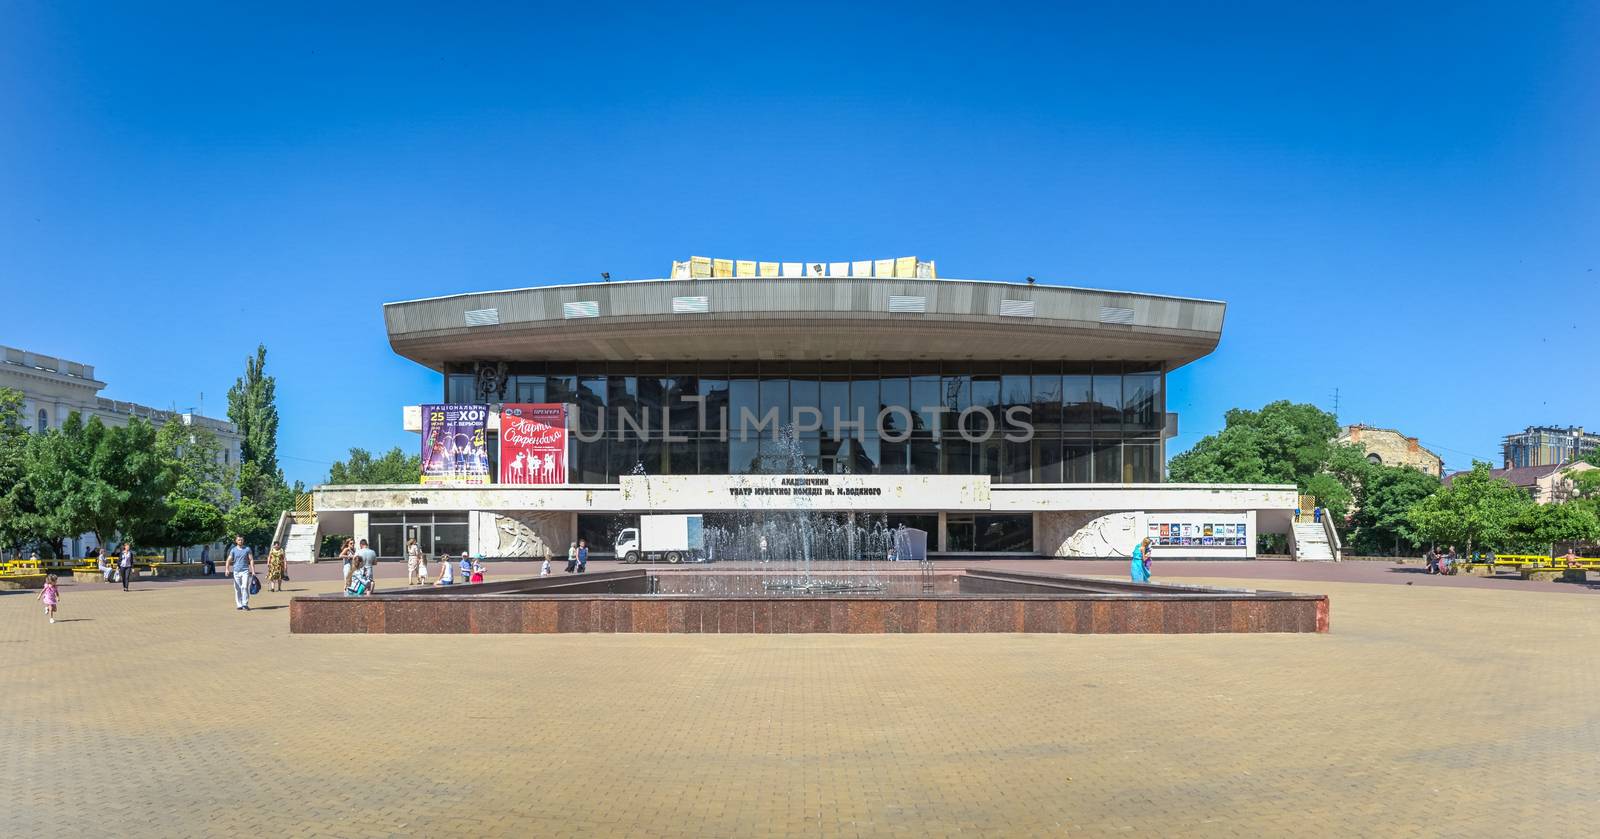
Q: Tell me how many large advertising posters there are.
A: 2